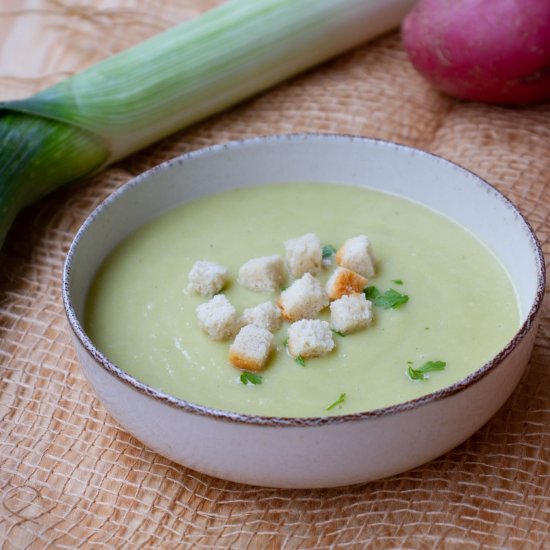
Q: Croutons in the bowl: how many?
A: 11